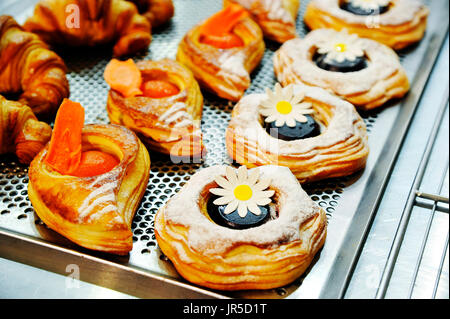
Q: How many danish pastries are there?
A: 8